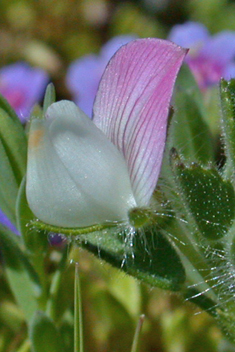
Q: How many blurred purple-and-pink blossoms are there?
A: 3